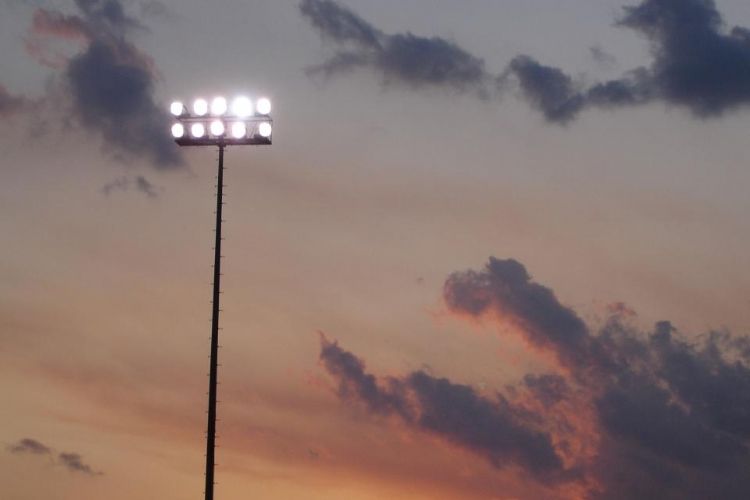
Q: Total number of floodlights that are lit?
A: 10